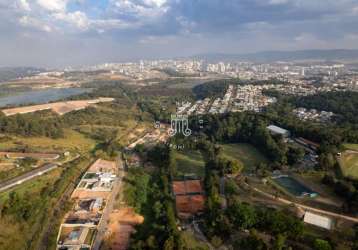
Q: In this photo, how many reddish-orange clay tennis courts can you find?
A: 4